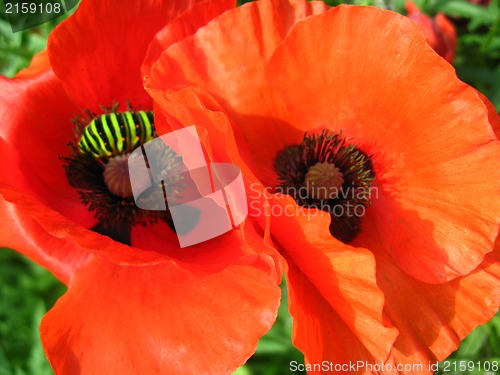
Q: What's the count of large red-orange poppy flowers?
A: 2